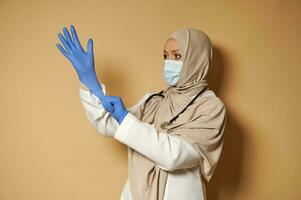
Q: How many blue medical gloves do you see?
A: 2